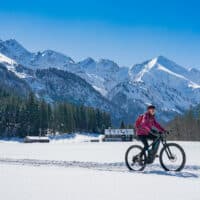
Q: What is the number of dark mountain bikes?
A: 1